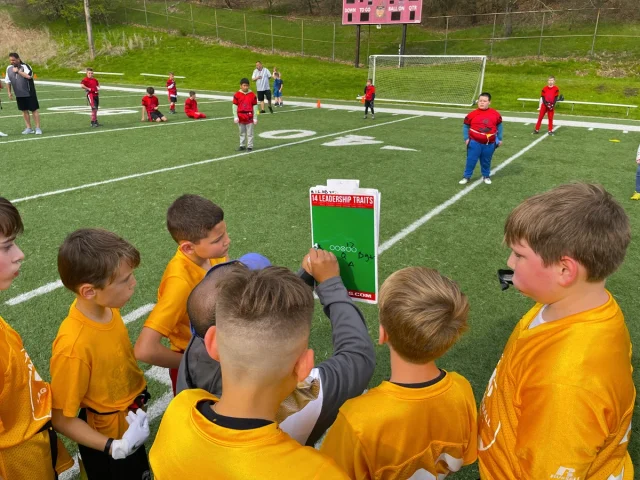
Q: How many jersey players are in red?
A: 8